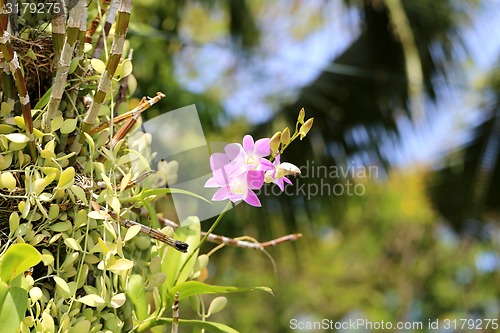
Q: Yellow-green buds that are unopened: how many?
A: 4